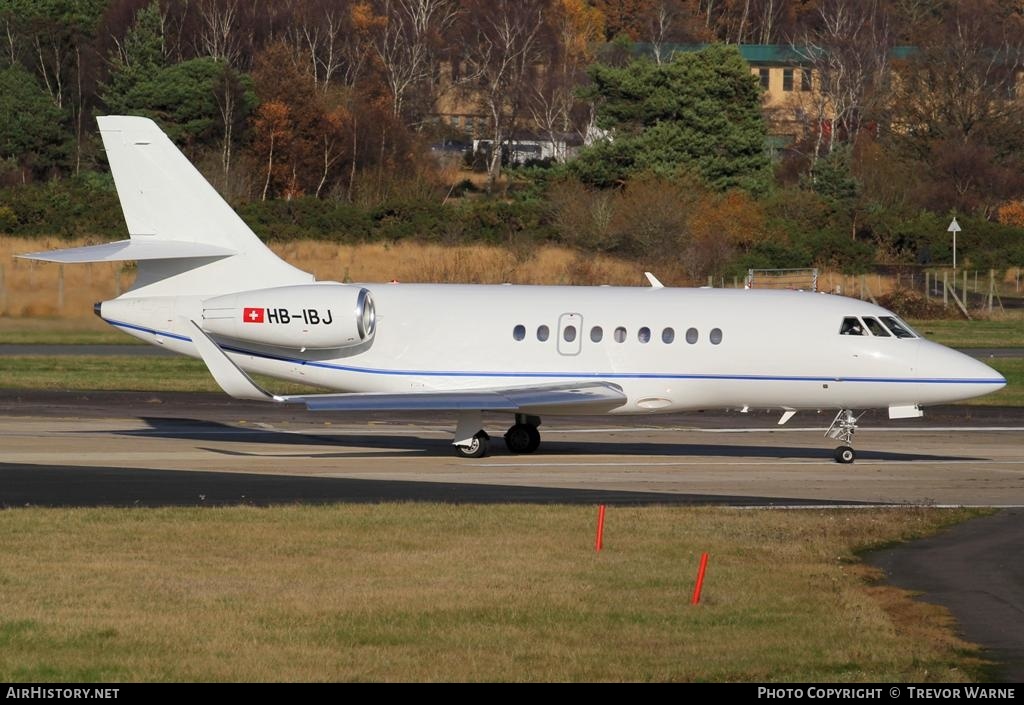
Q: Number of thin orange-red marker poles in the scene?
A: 2